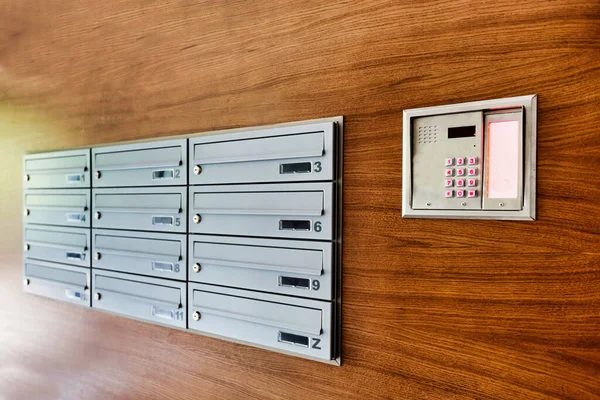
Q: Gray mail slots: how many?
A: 12